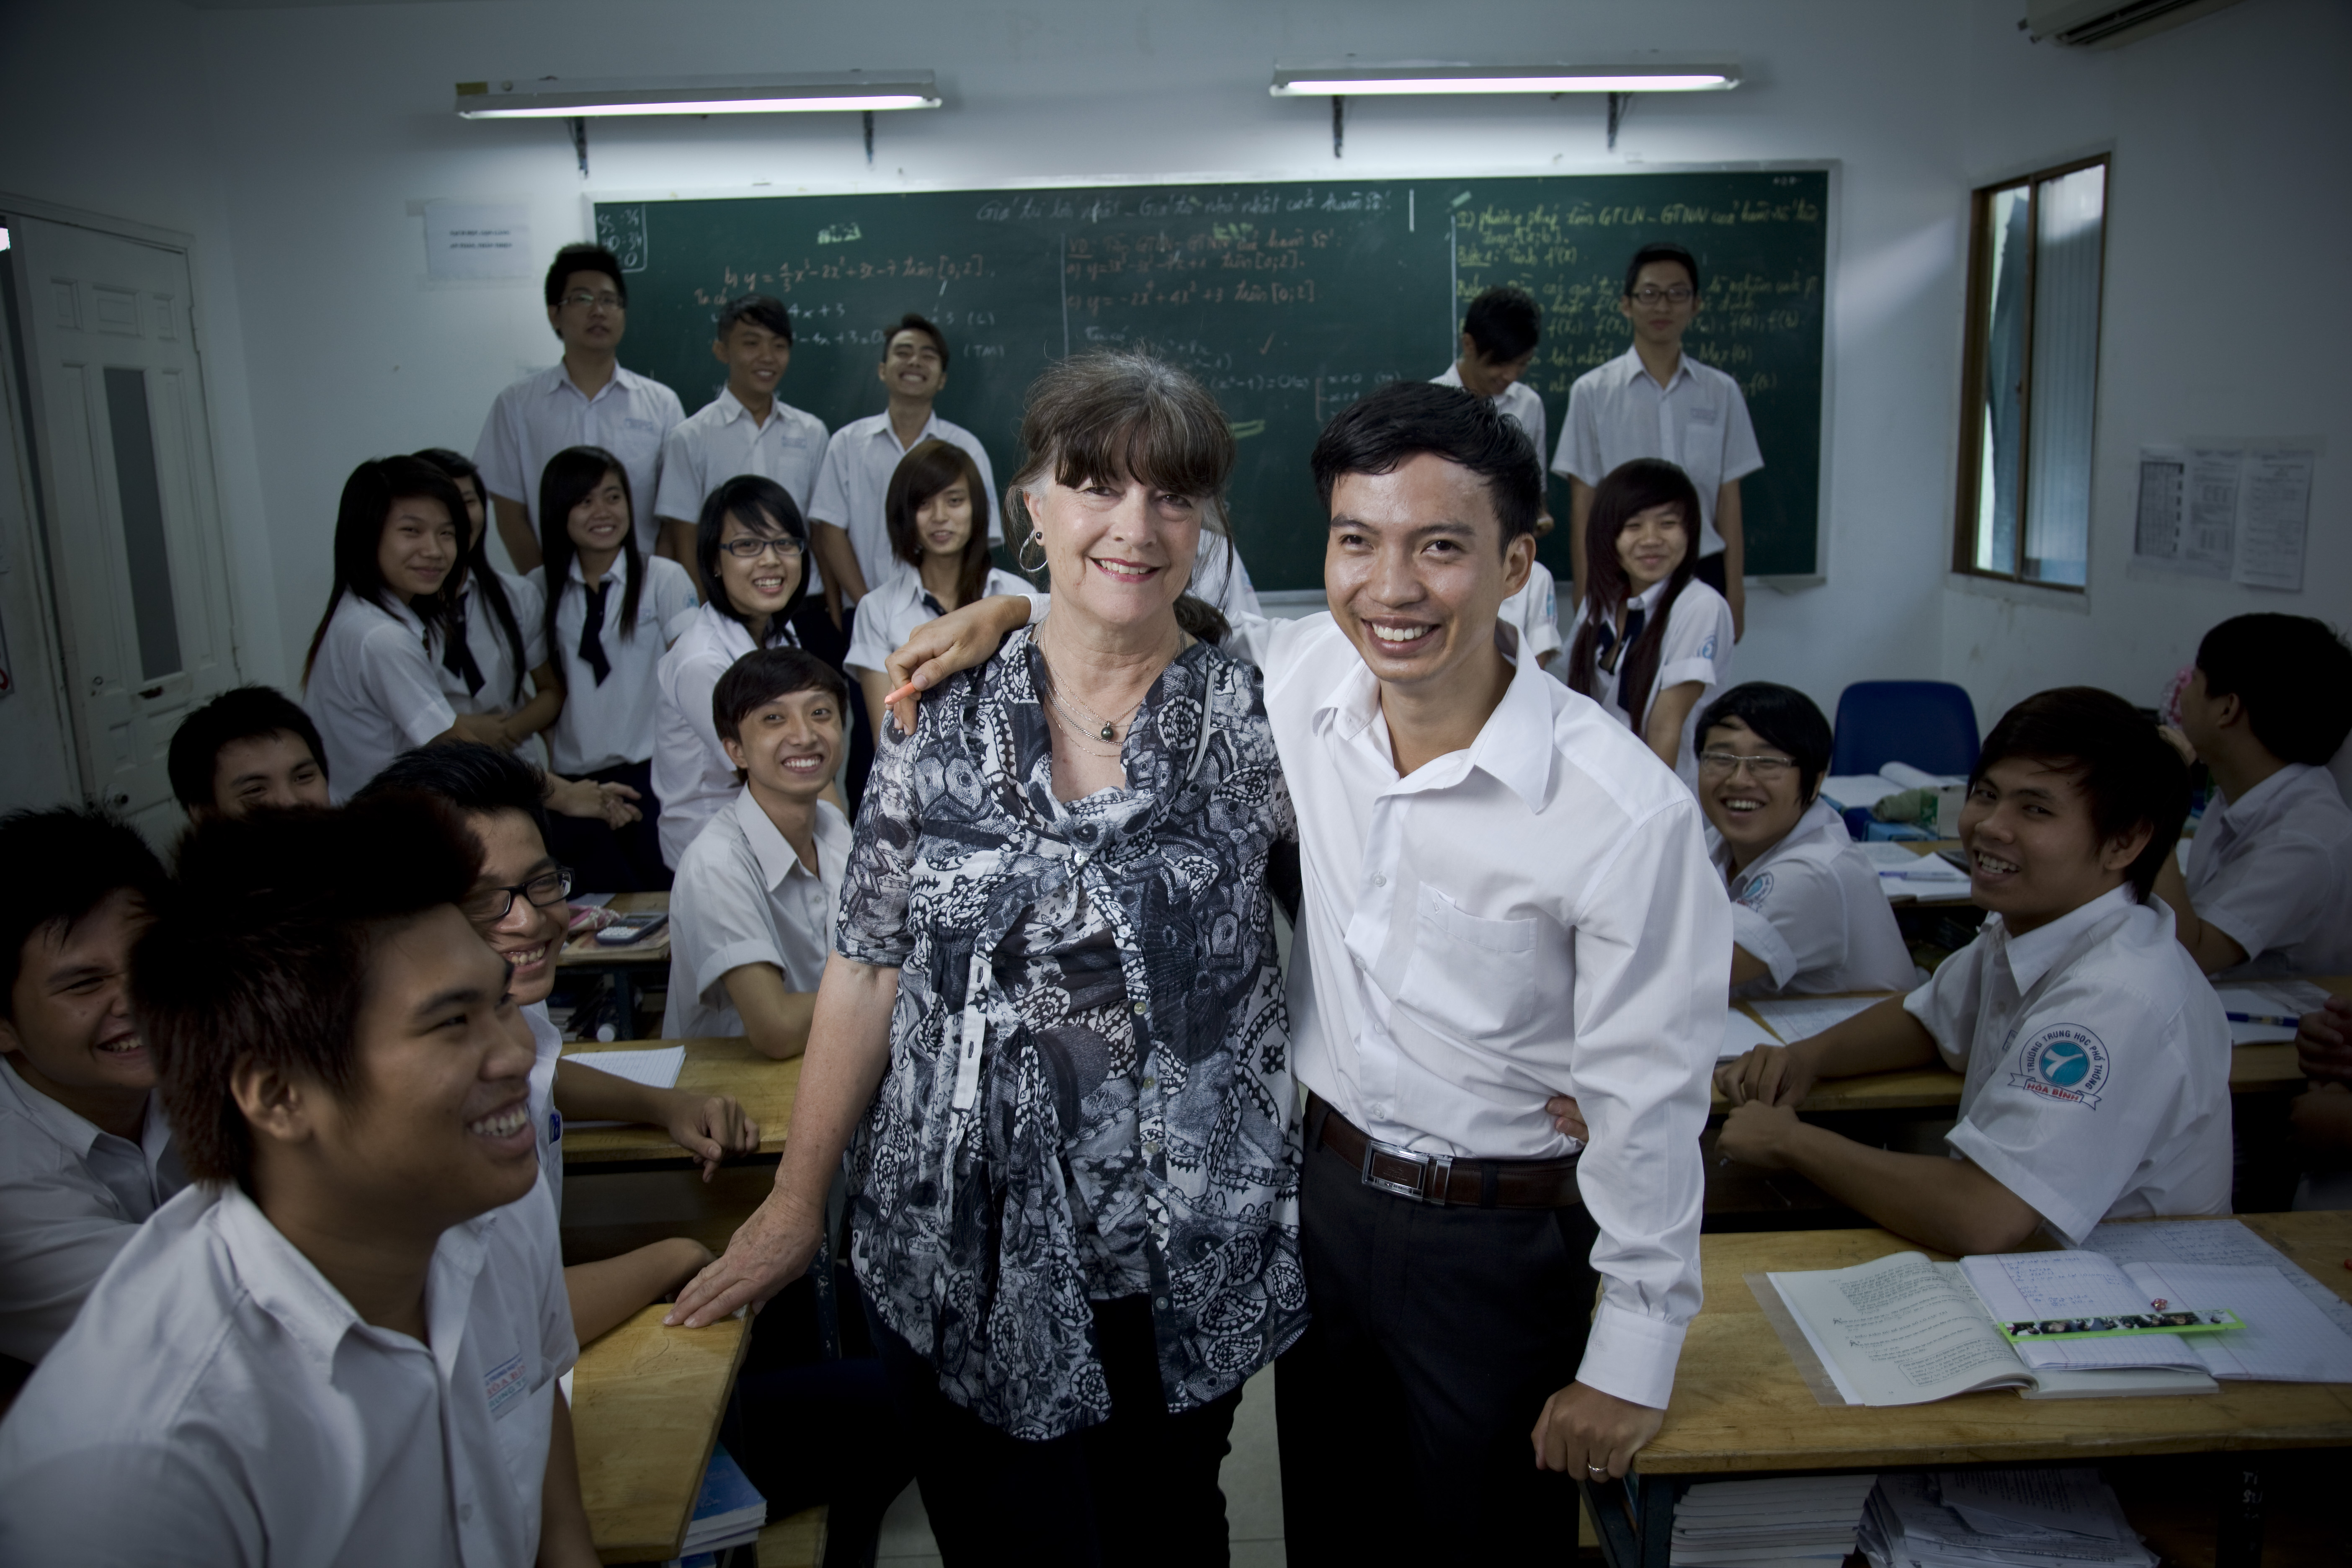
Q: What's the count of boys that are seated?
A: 8